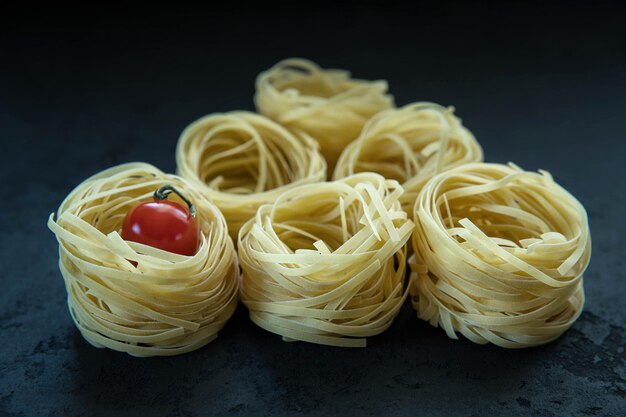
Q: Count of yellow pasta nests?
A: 6